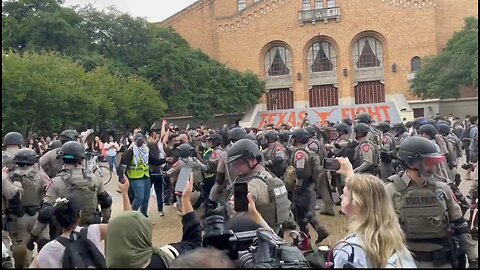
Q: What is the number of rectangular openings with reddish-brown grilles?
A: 3